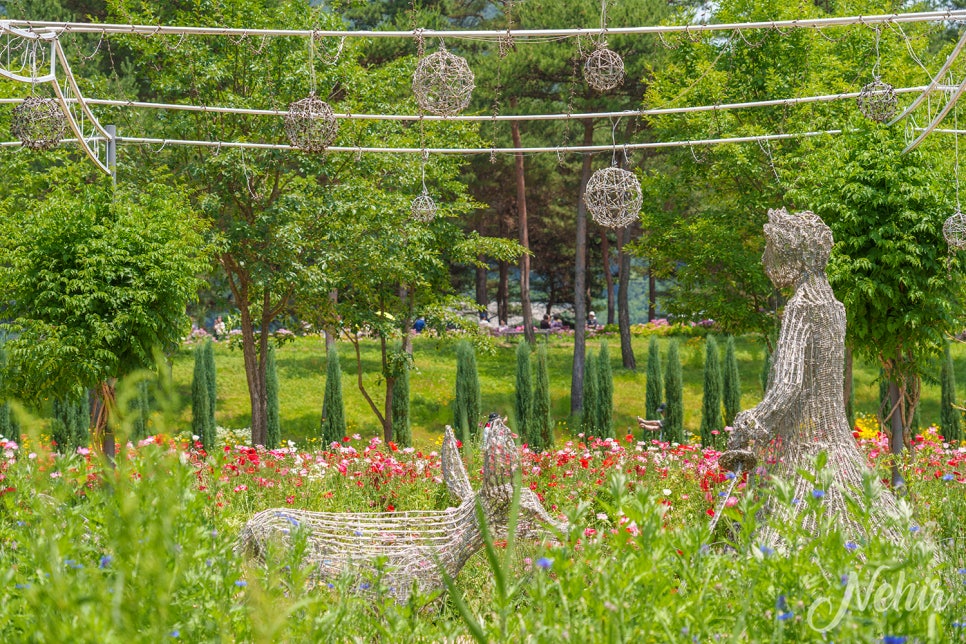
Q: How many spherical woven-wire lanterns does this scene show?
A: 8